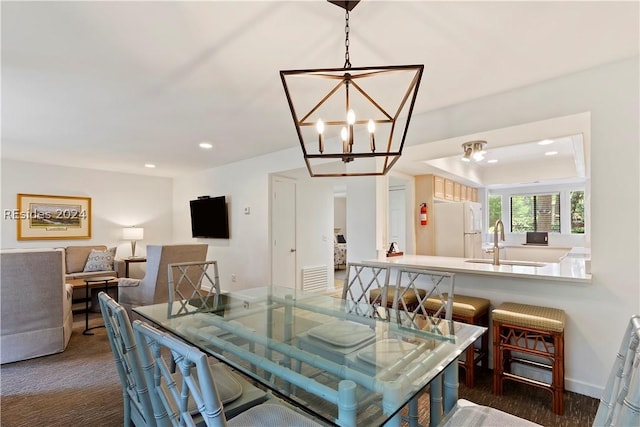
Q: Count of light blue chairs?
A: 6